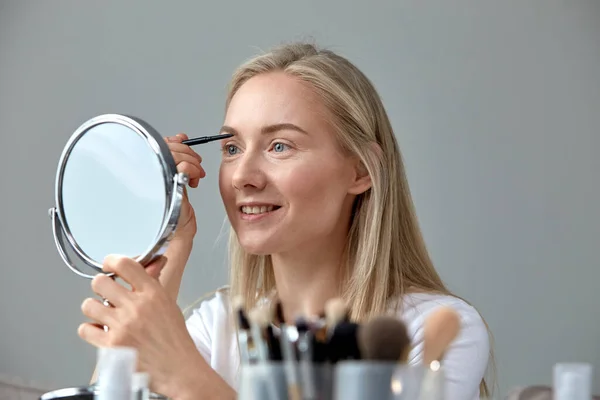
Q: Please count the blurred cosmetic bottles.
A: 3